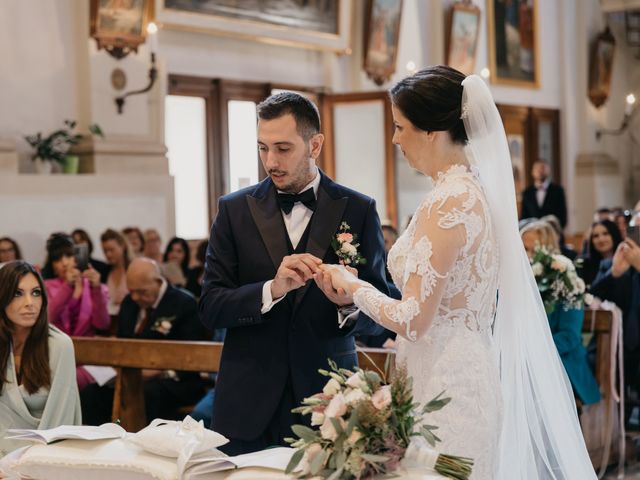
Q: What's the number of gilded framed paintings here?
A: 6